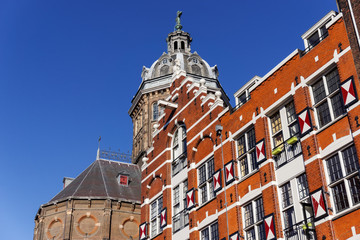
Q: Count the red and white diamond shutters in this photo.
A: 11